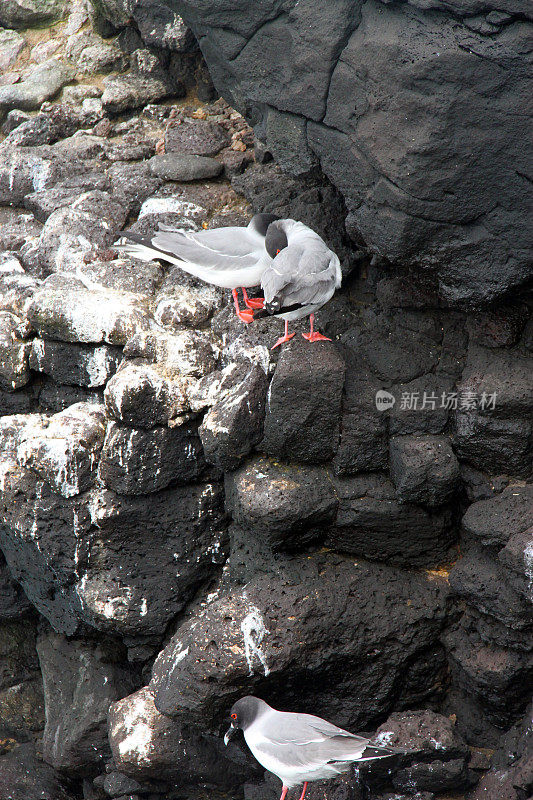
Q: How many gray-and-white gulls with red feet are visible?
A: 3